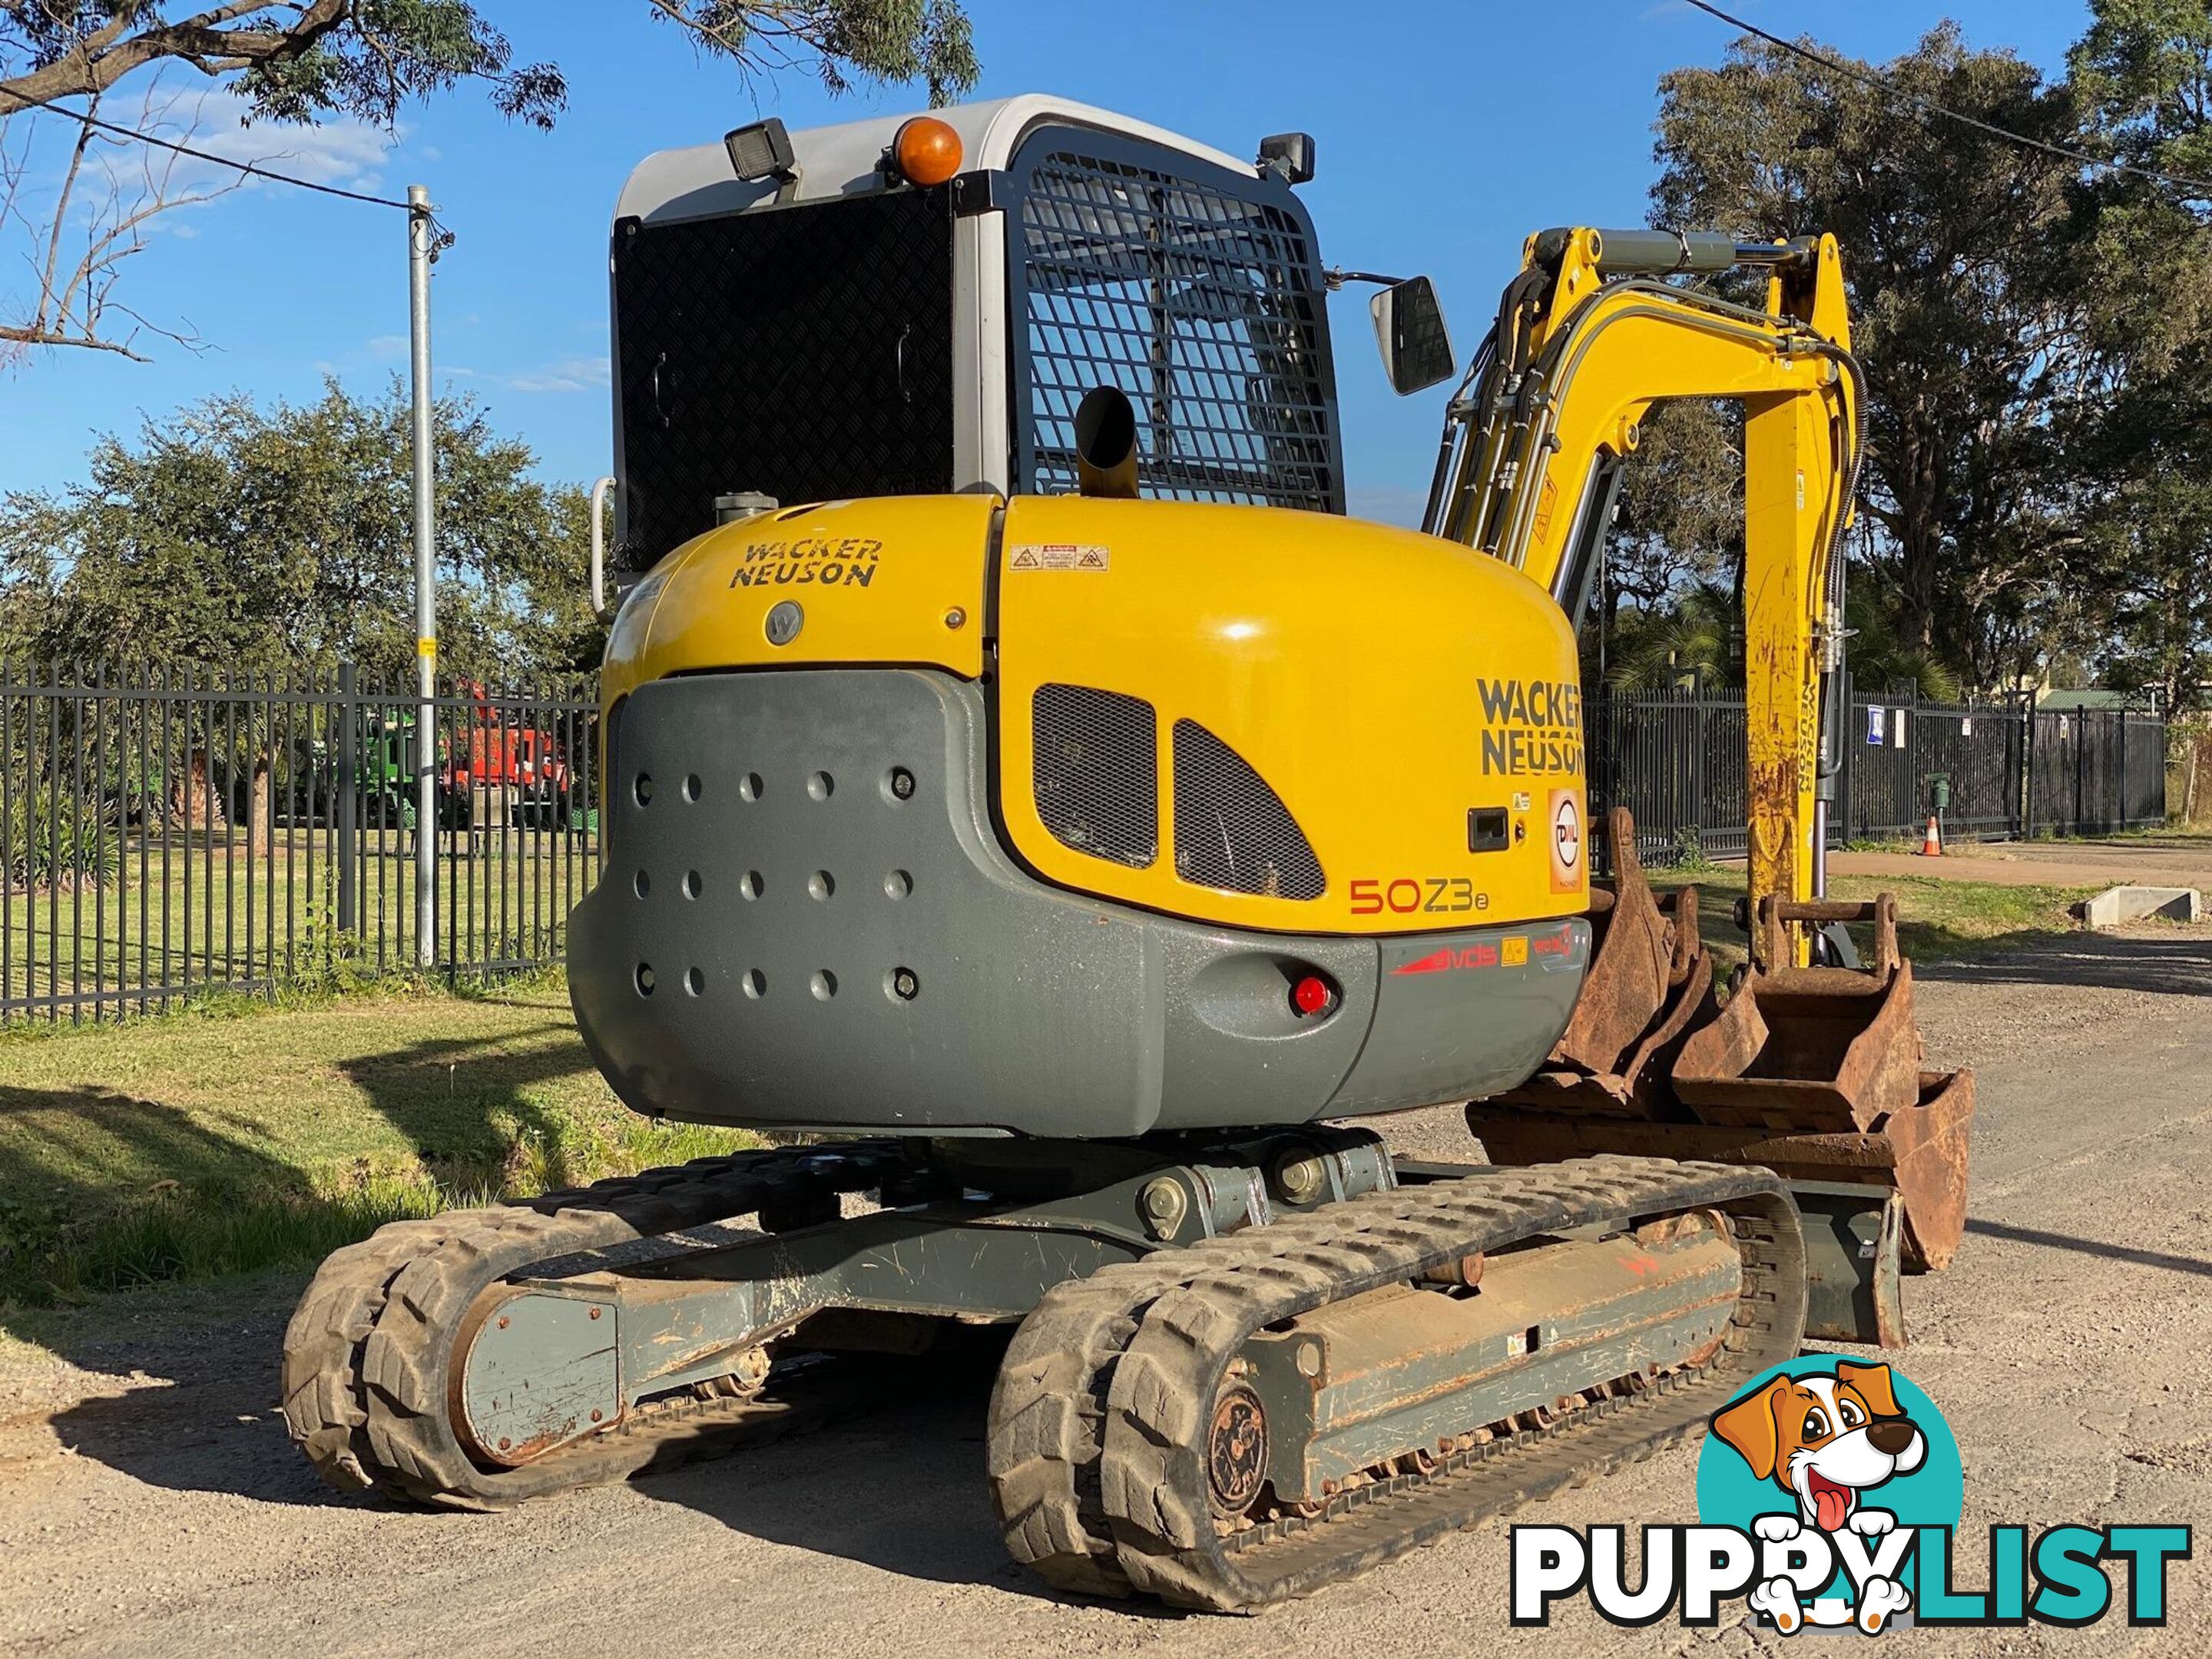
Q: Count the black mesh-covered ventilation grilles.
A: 2